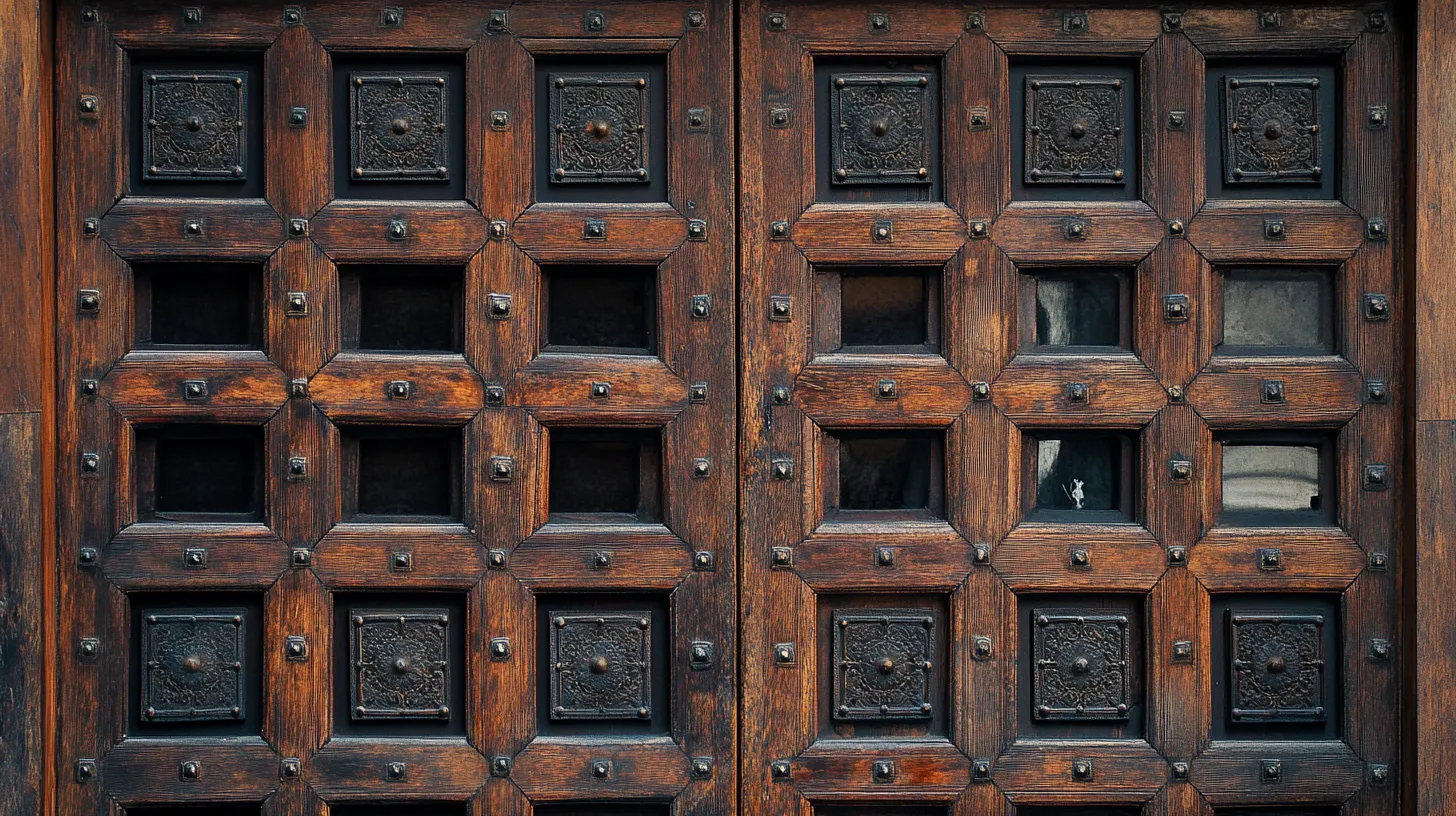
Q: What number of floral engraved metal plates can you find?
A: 12